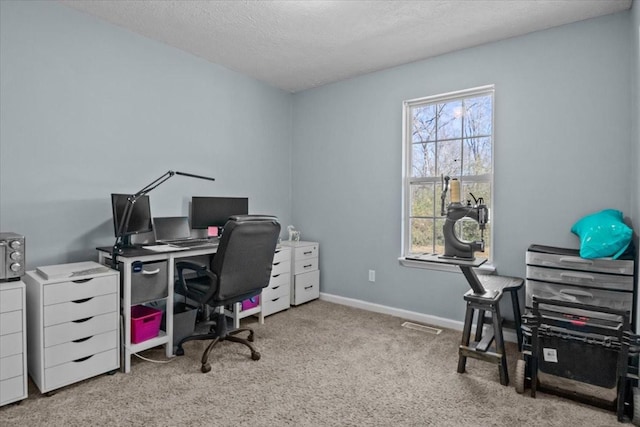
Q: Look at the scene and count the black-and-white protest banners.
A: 0